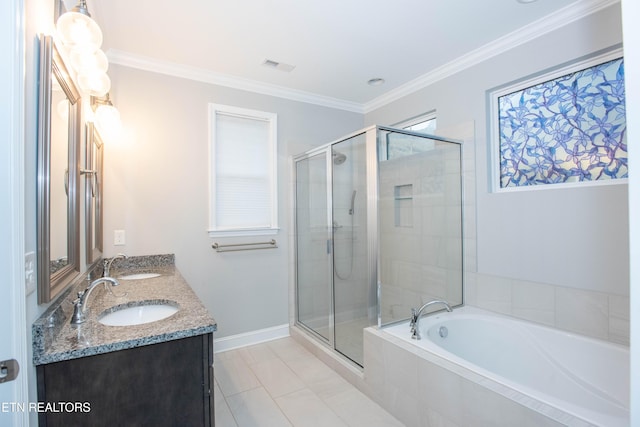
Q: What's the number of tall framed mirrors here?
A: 2